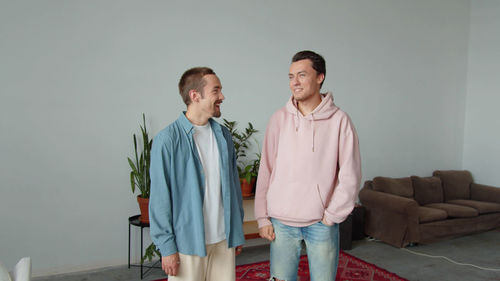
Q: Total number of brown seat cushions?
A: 3